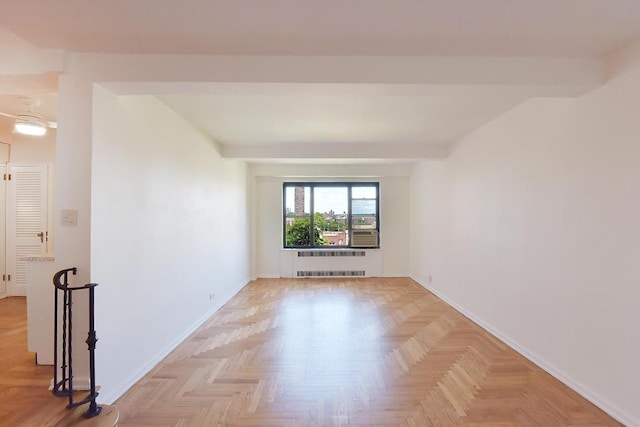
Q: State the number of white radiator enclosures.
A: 1